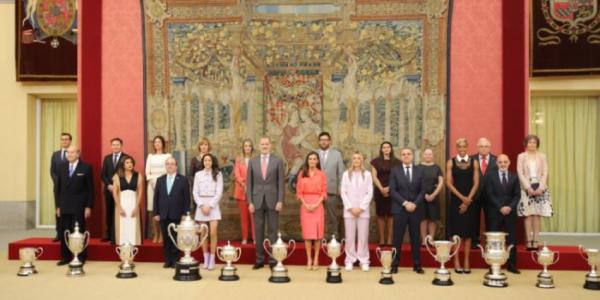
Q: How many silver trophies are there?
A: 12